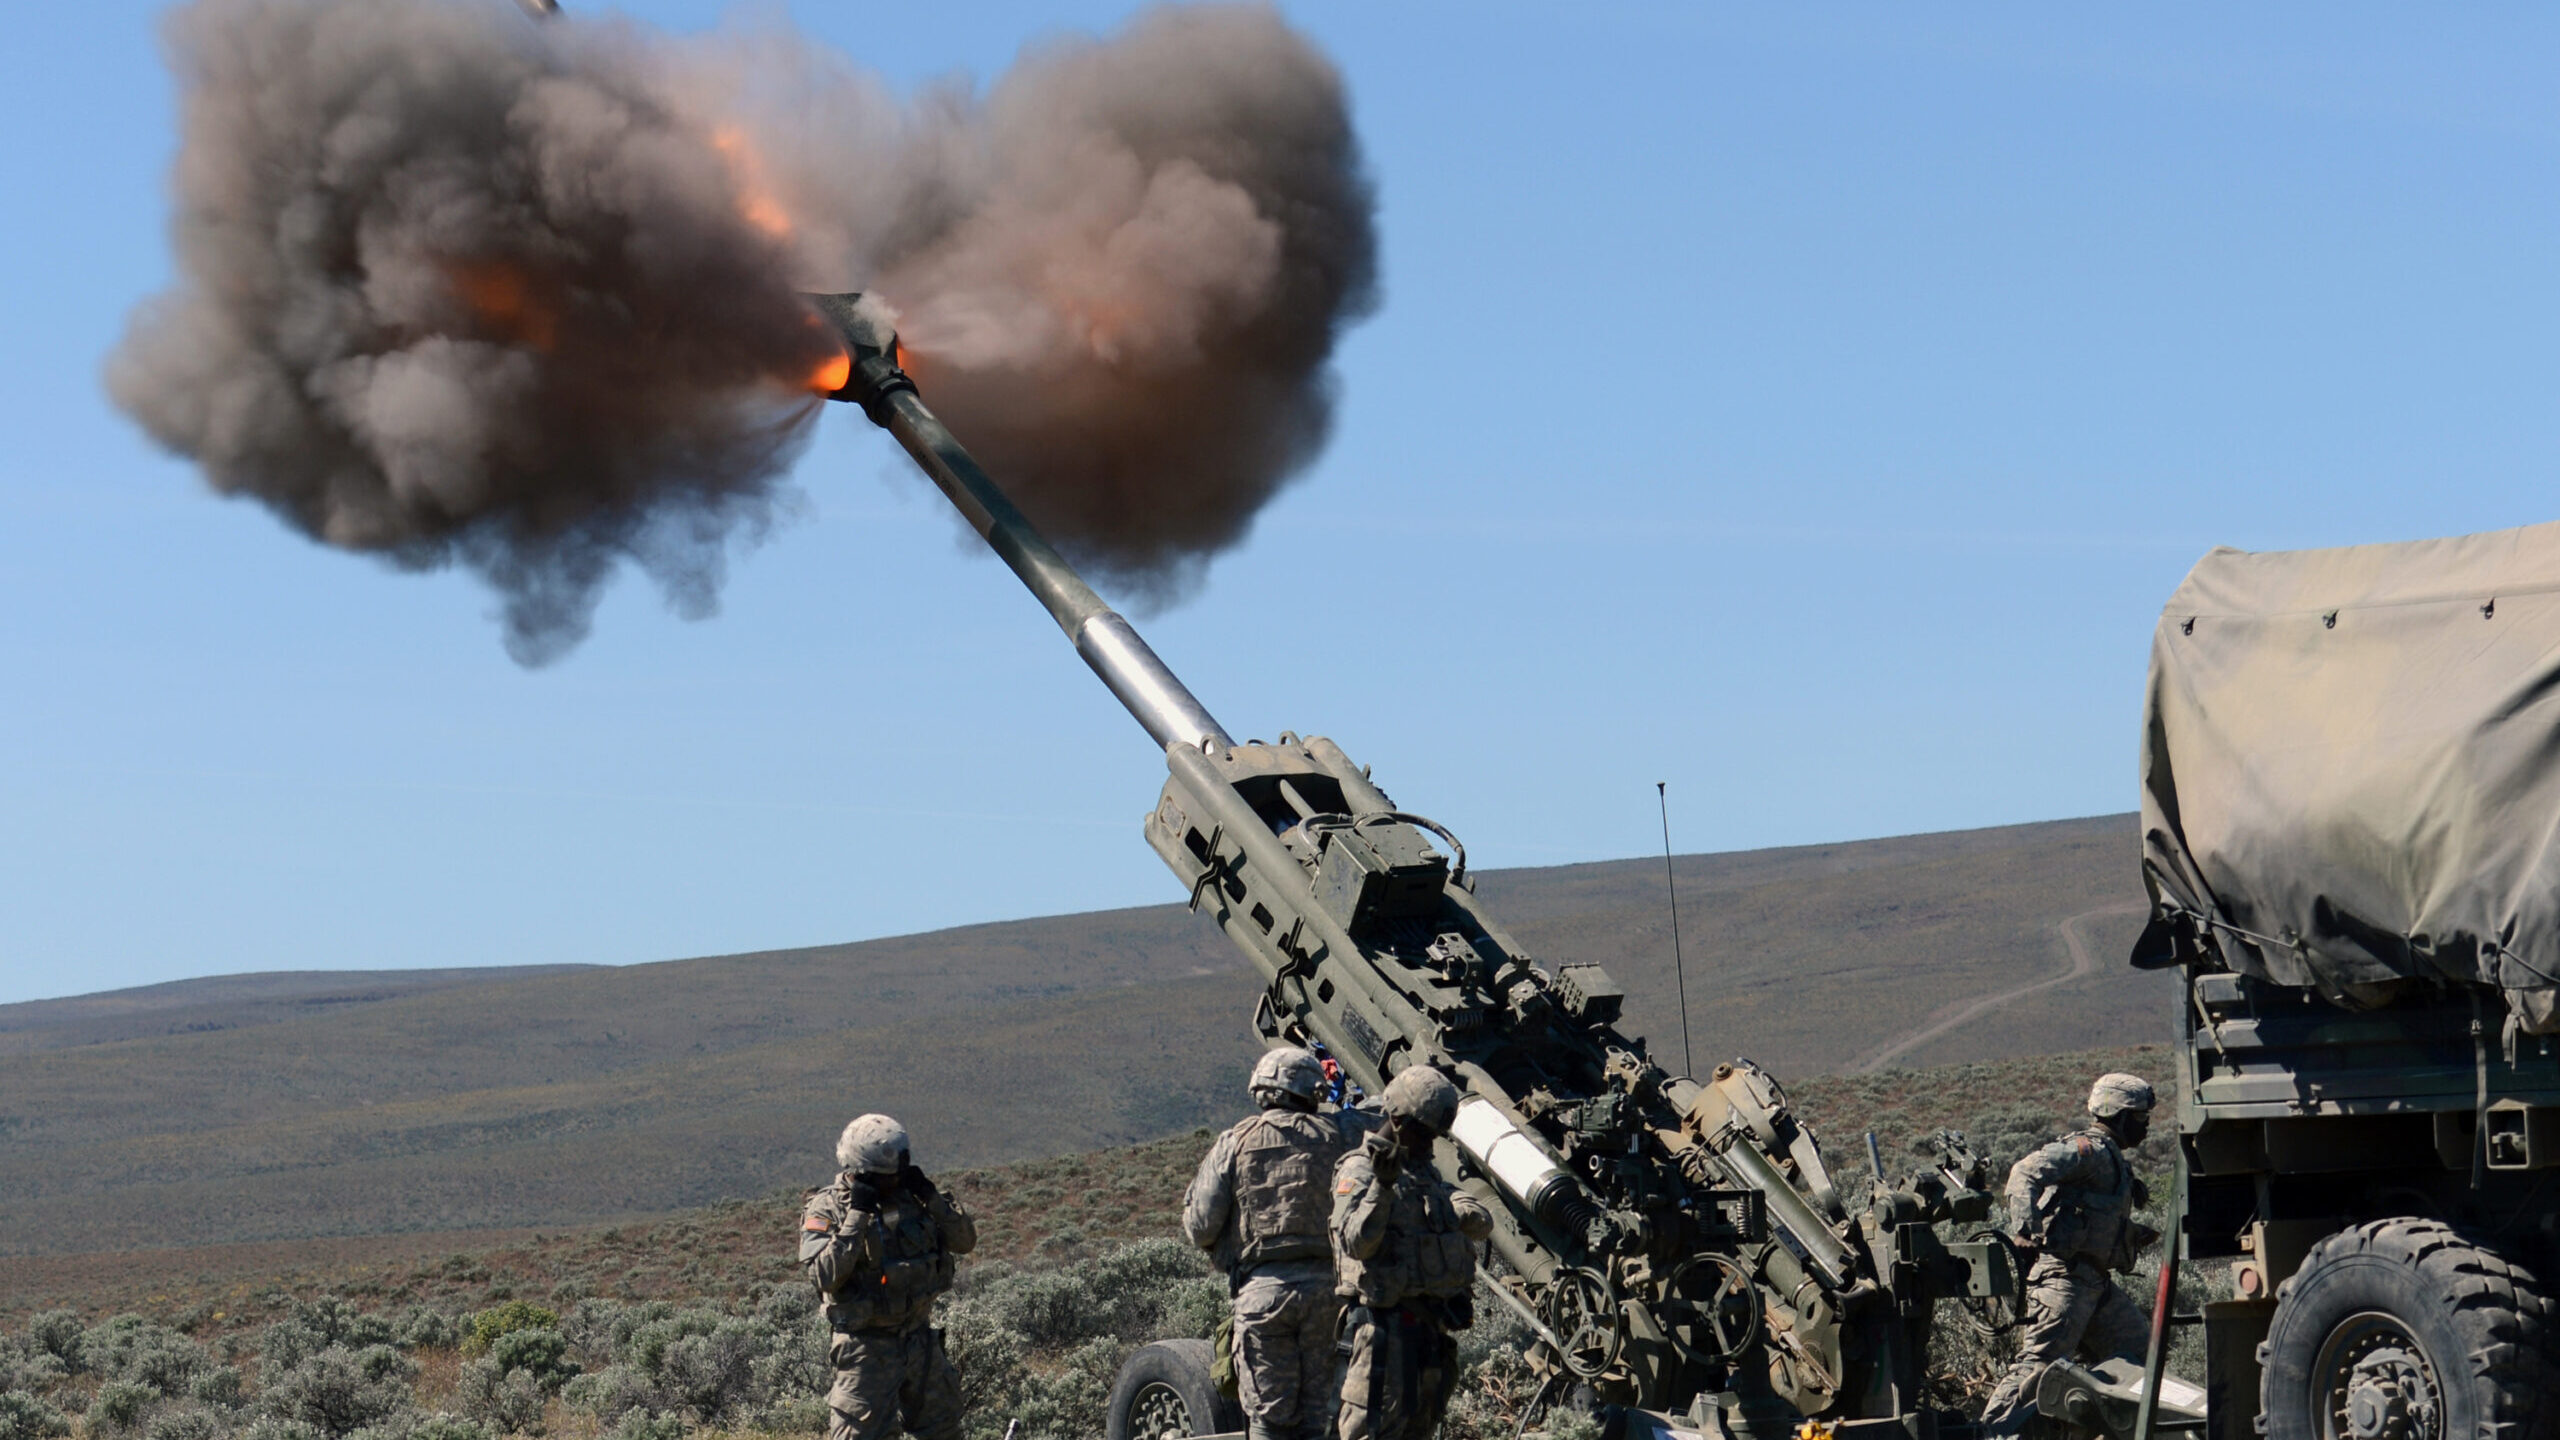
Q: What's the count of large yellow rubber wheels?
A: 0